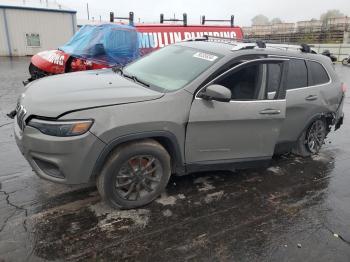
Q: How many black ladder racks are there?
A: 3